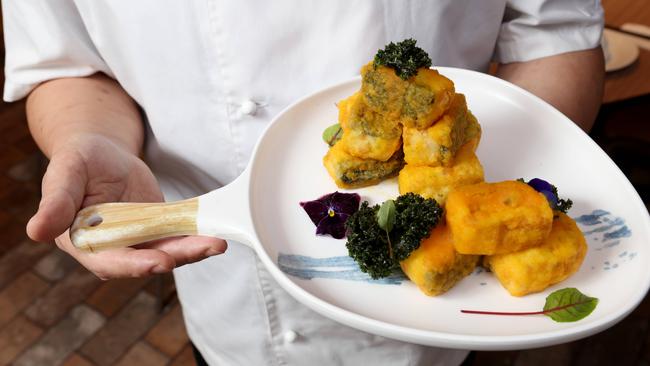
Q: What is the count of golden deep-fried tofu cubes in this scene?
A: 9